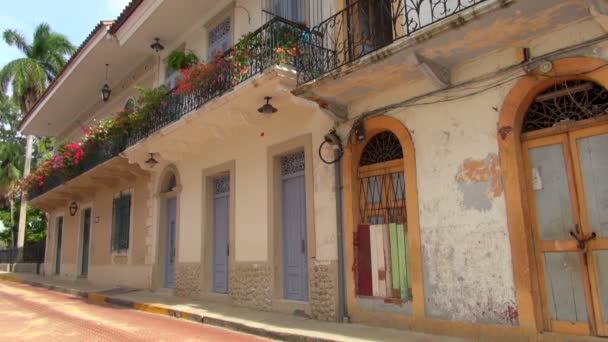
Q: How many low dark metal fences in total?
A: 1